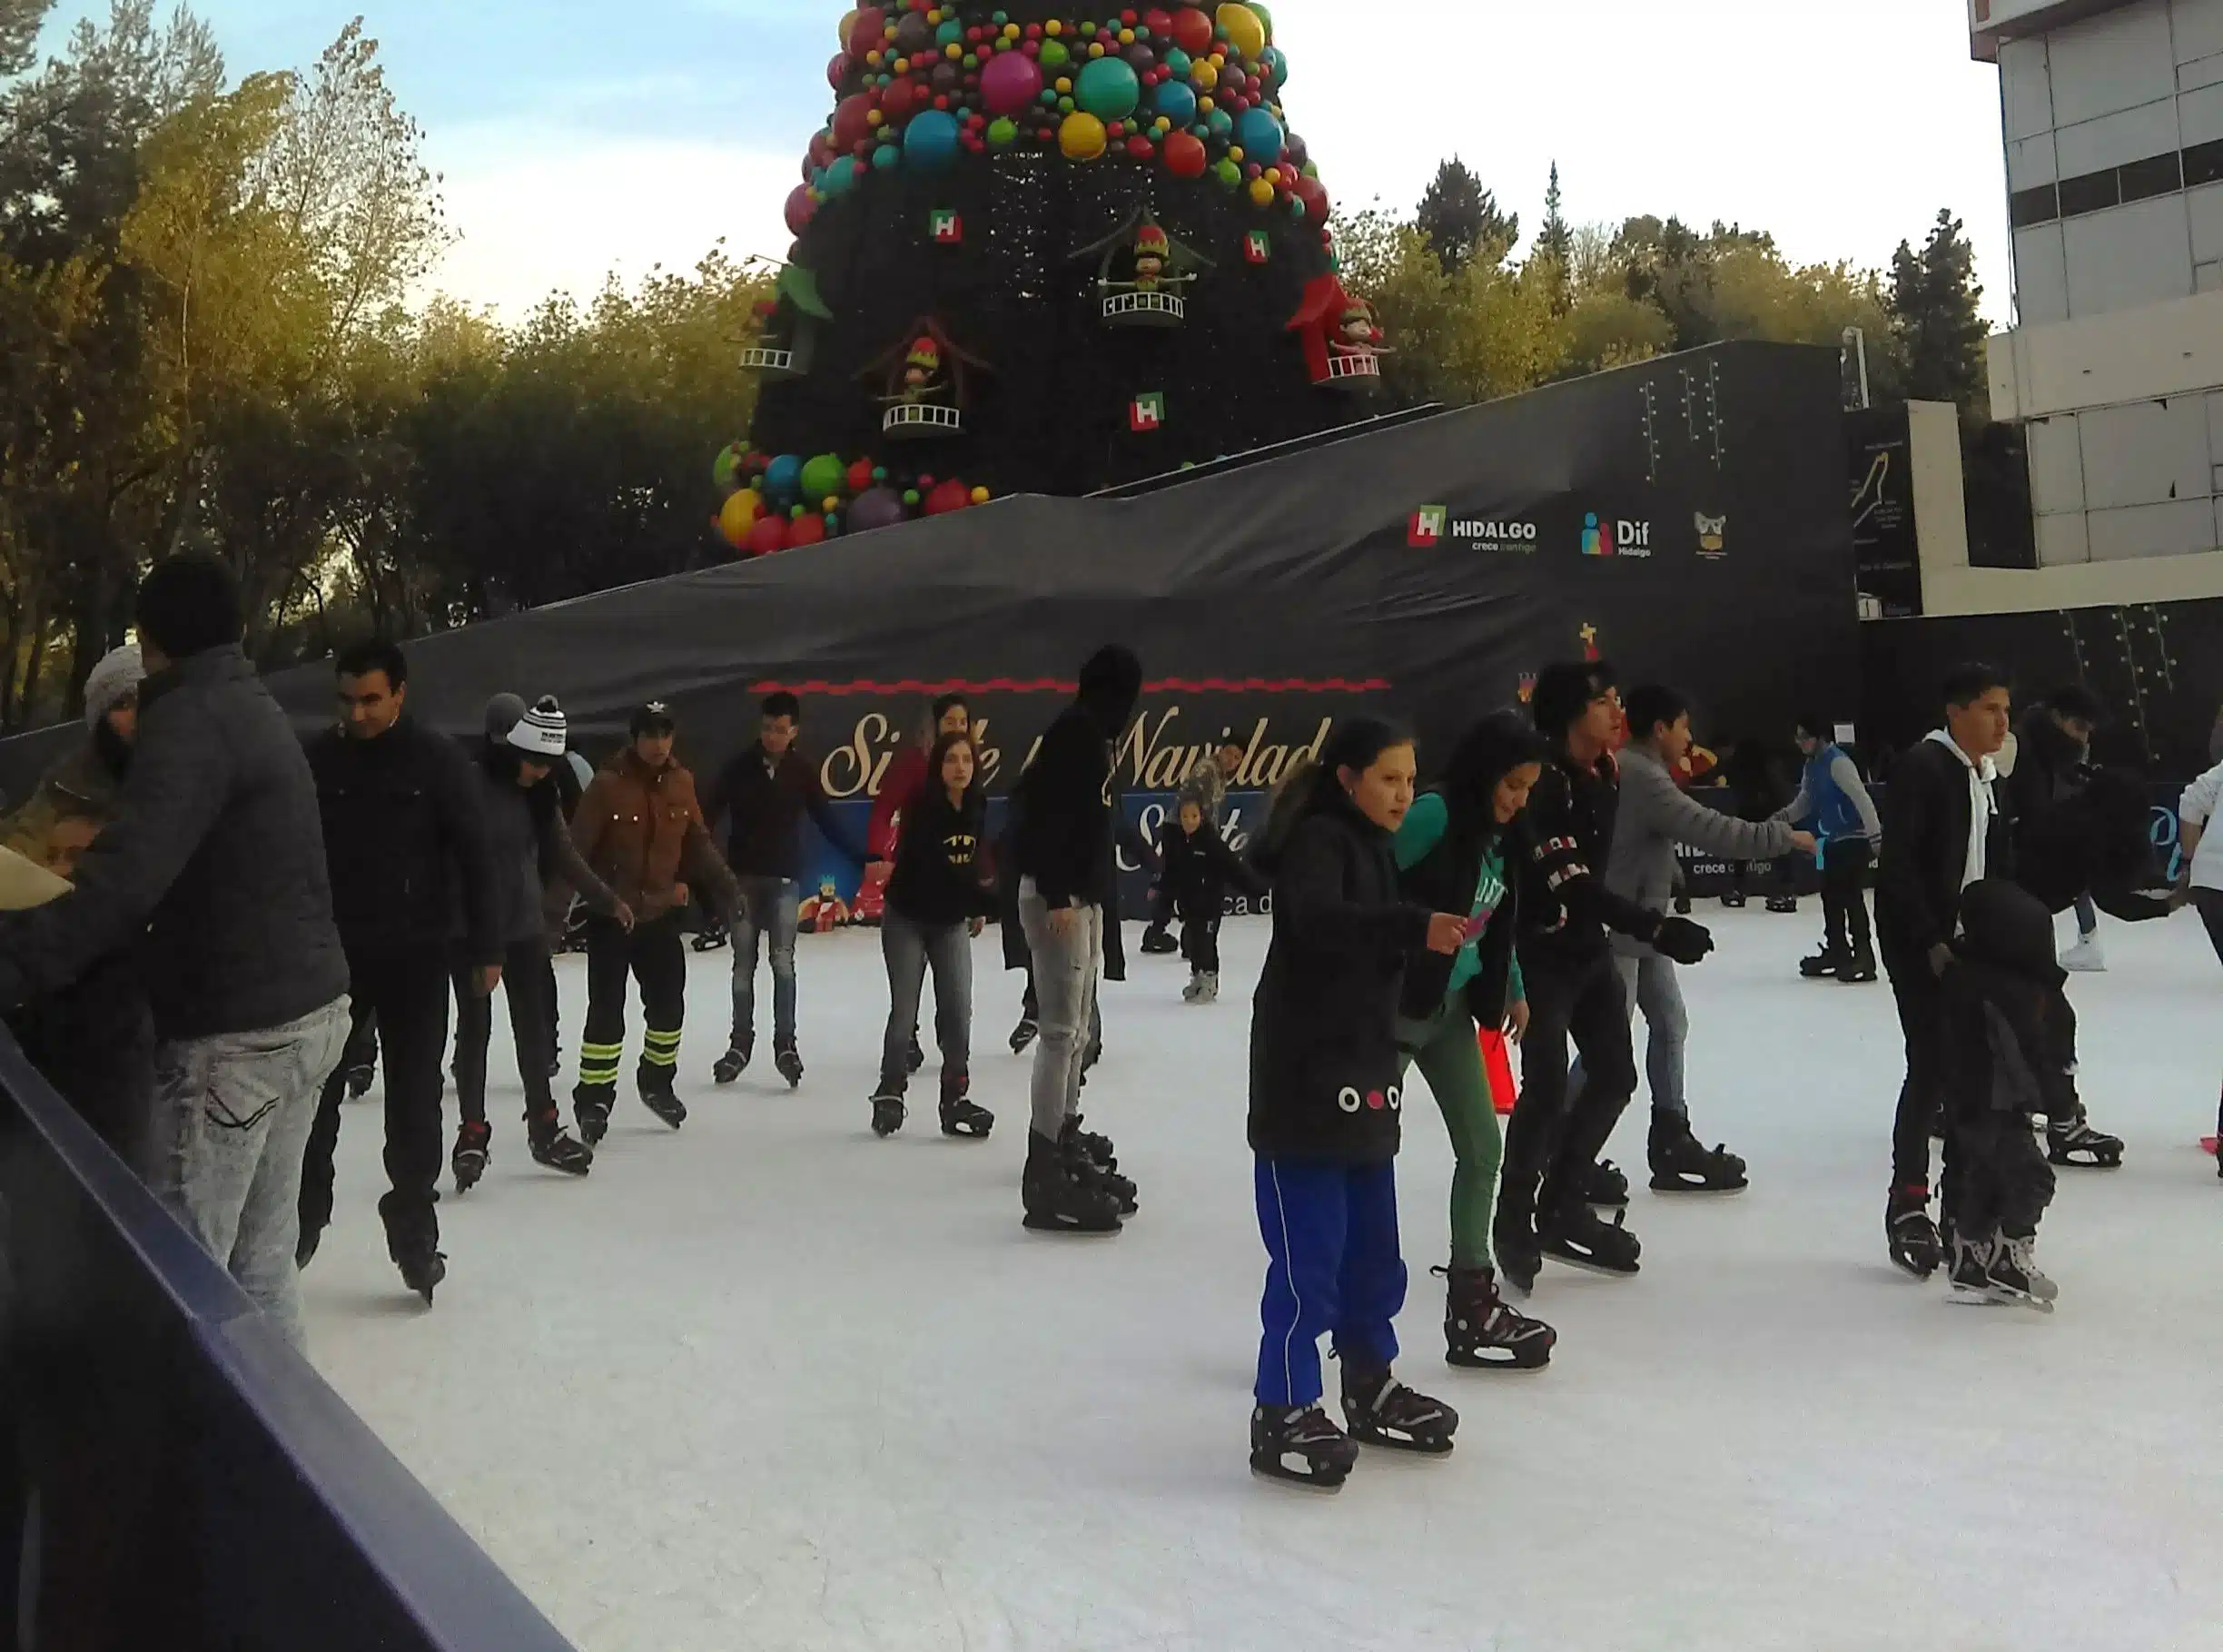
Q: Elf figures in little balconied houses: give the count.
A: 4